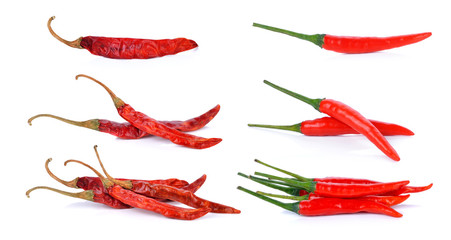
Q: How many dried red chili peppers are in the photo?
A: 7